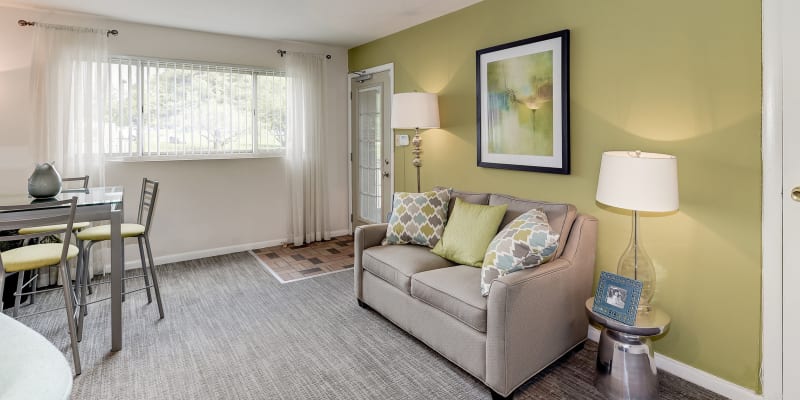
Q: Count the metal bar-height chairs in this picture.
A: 3